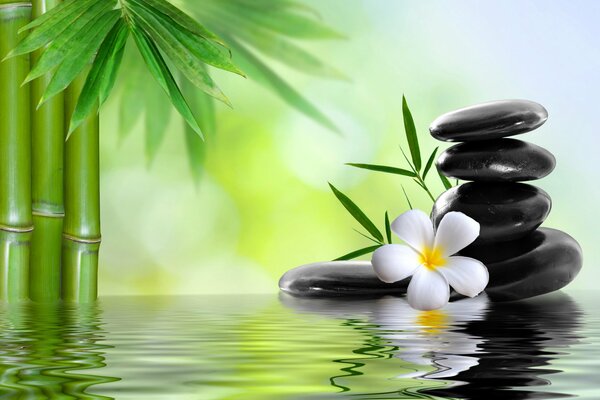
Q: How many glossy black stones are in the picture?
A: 5